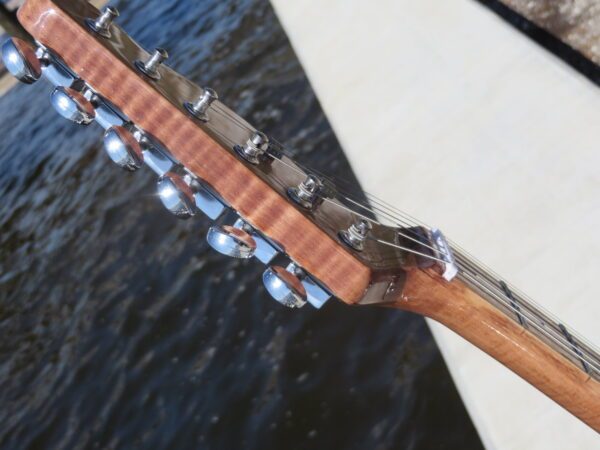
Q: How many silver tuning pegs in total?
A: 6